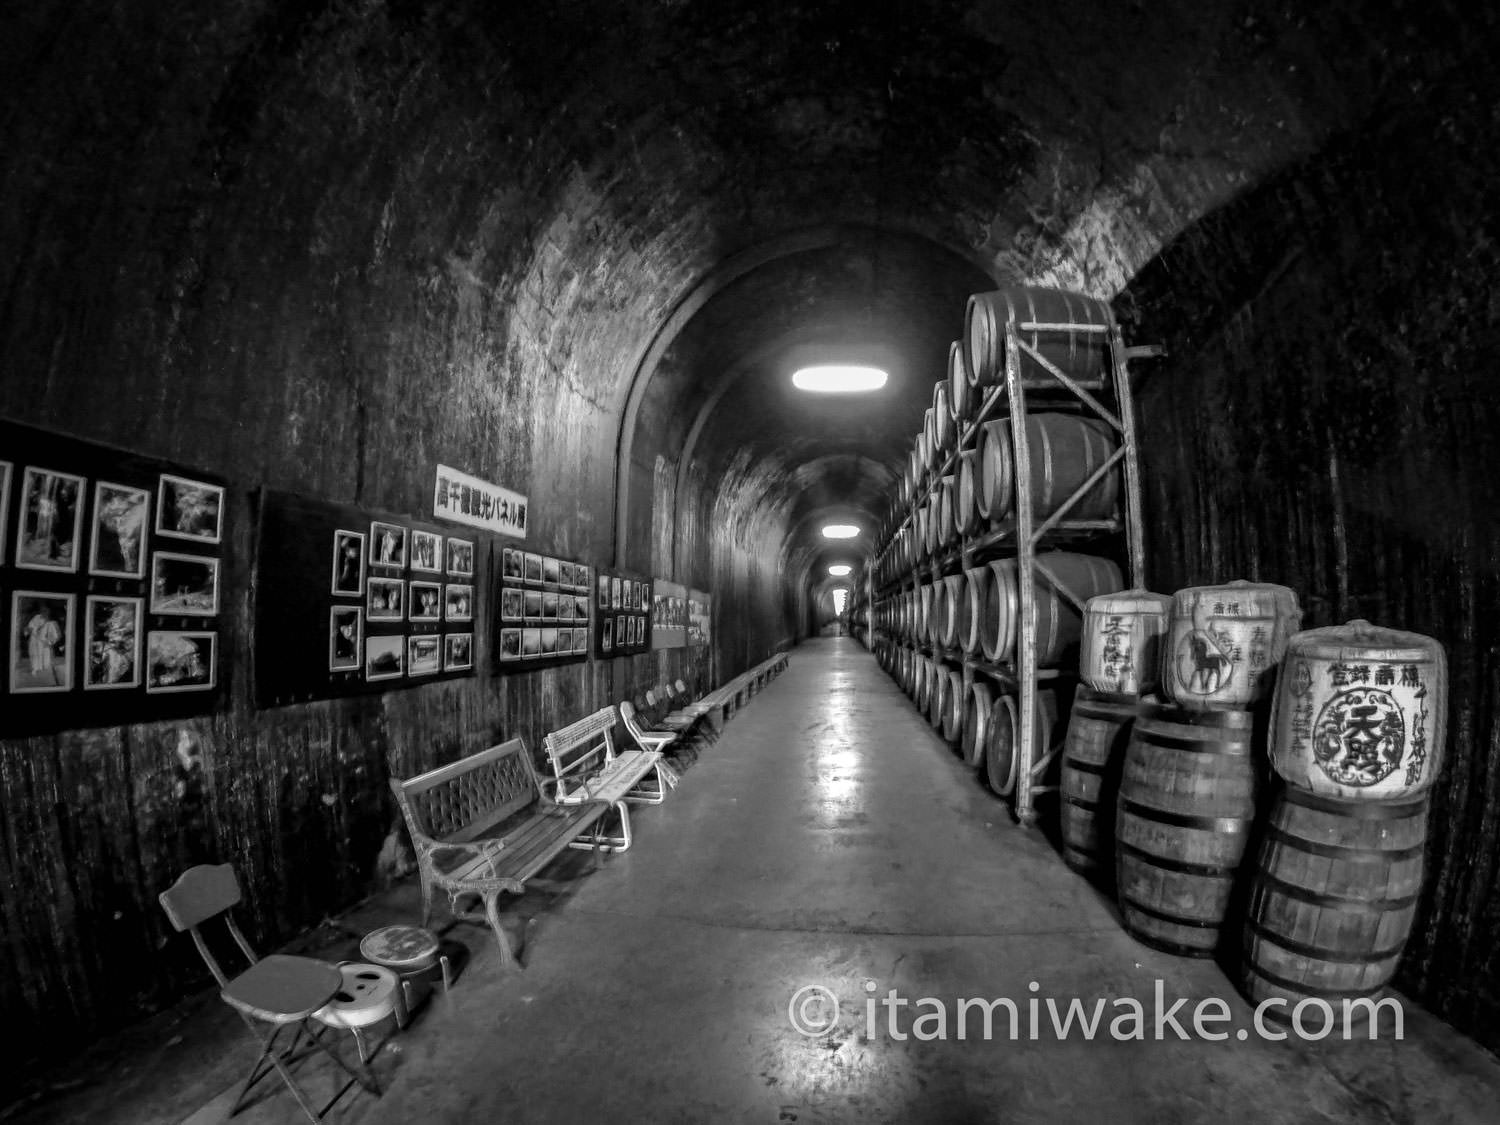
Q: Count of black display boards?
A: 4